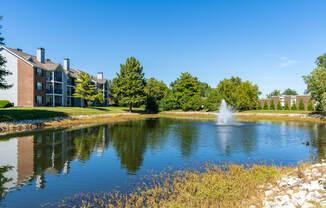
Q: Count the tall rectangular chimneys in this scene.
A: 3